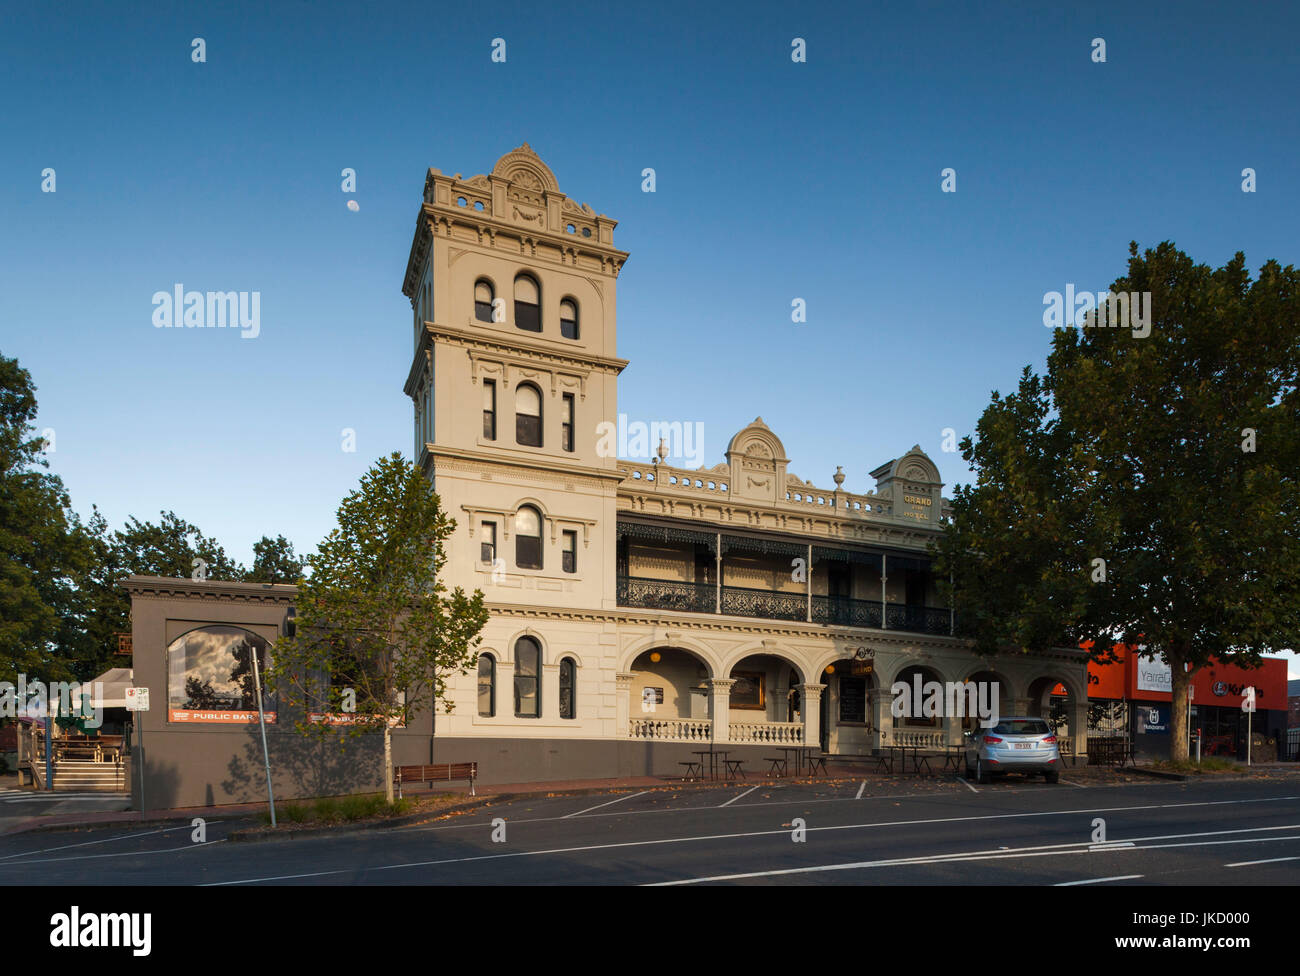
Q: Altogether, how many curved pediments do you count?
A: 3